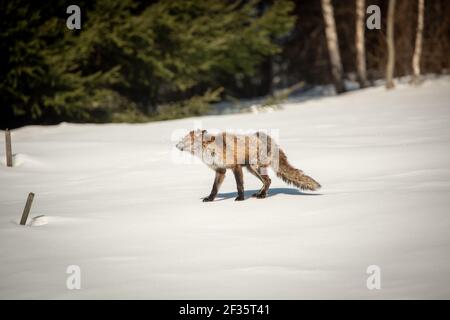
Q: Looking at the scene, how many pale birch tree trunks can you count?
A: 4